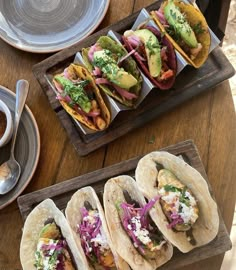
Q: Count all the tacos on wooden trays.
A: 8